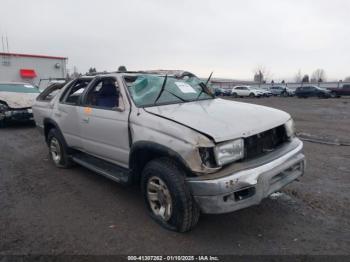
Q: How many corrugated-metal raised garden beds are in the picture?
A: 0